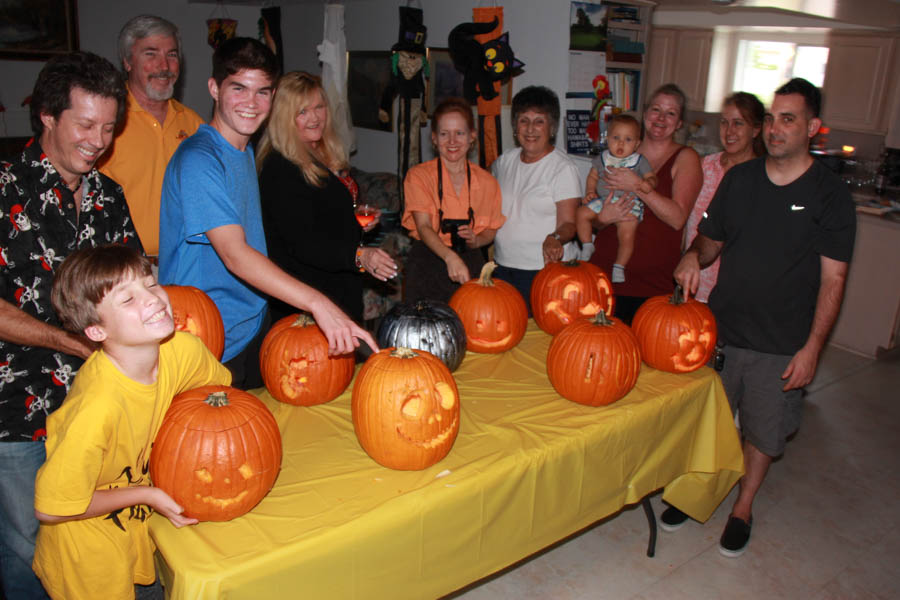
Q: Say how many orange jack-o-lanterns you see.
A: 8